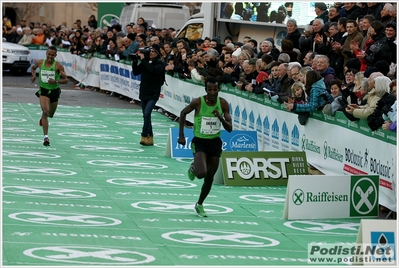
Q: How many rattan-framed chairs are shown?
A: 0